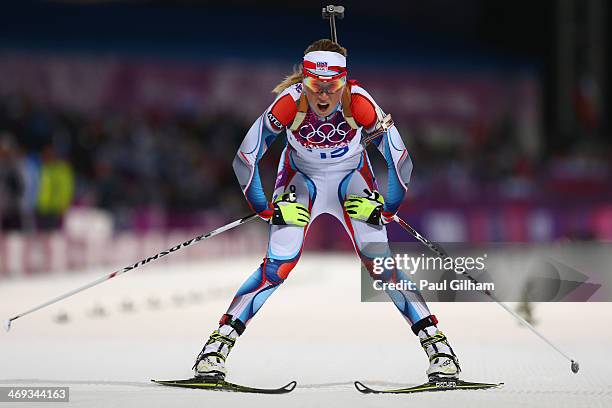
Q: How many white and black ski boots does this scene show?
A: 2